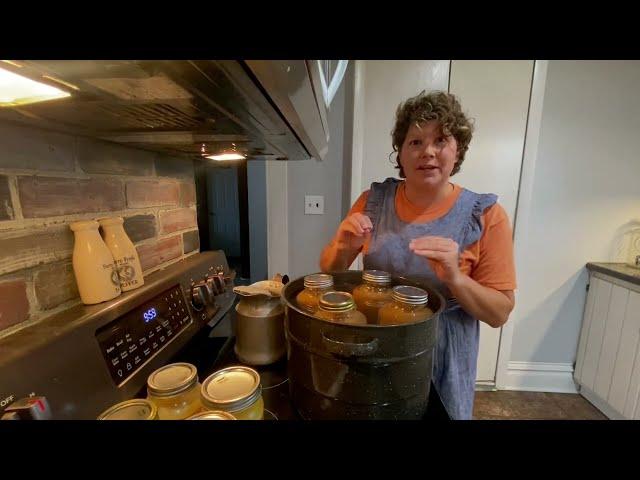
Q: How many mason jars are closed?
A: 8